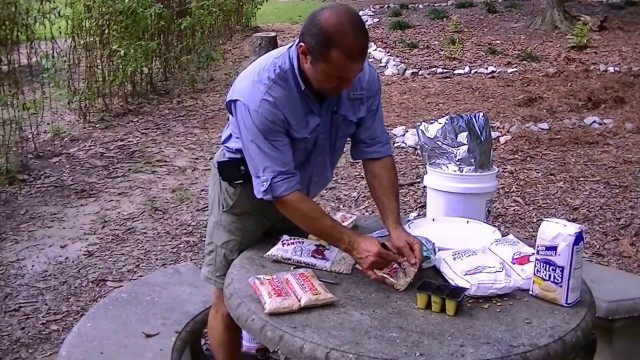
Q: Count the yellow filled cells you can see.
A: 3